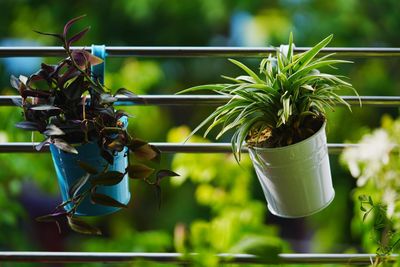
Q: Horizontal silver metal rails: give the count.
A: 4